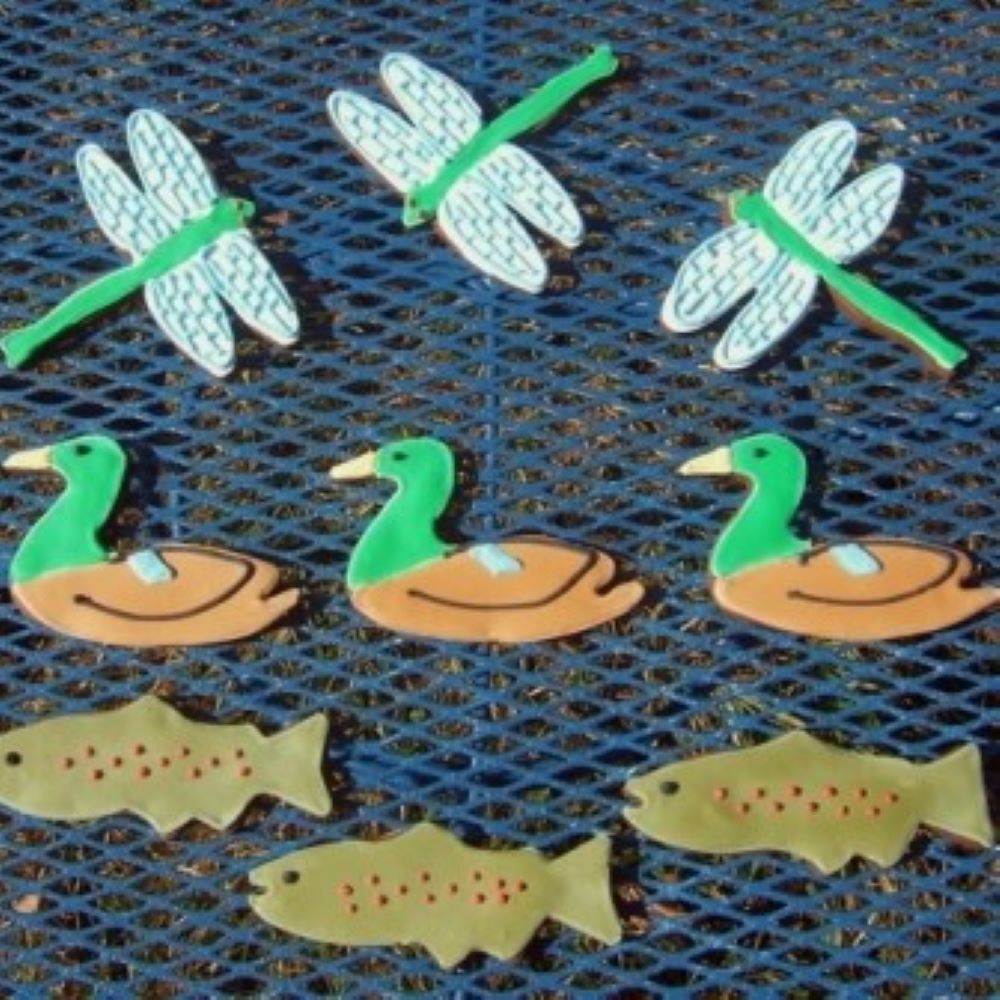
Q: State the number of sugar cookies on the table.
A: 9